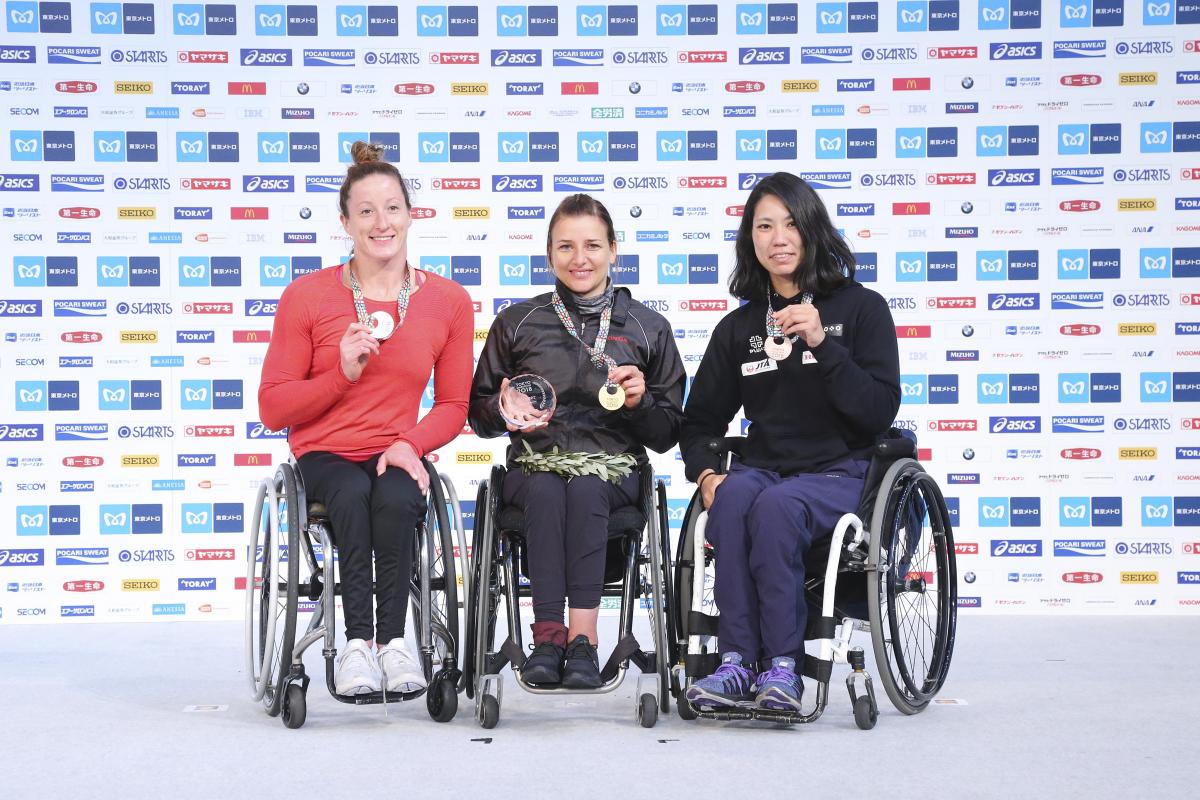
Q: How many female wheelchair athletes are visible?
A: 3